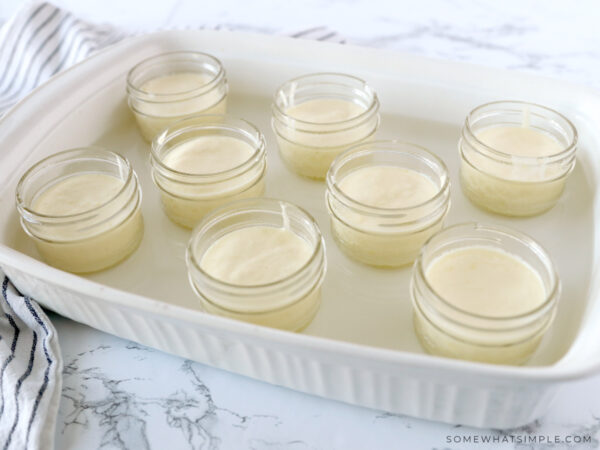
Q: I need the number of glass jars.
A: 8